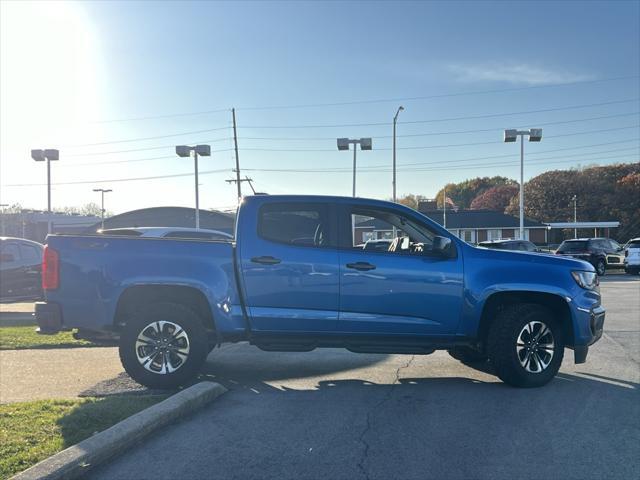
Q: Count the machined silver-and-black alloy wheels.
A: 2